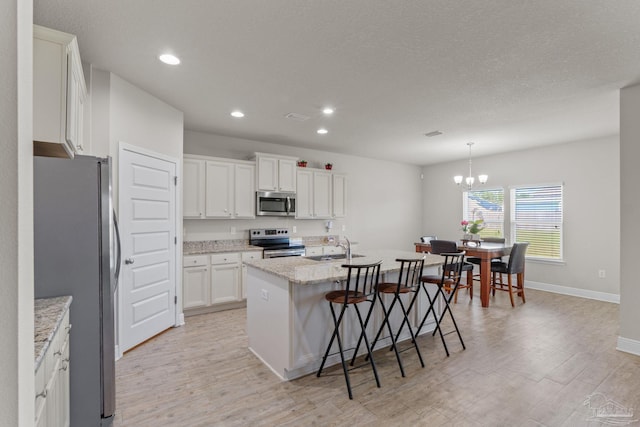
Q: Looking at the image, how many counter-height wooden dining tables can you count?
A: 1